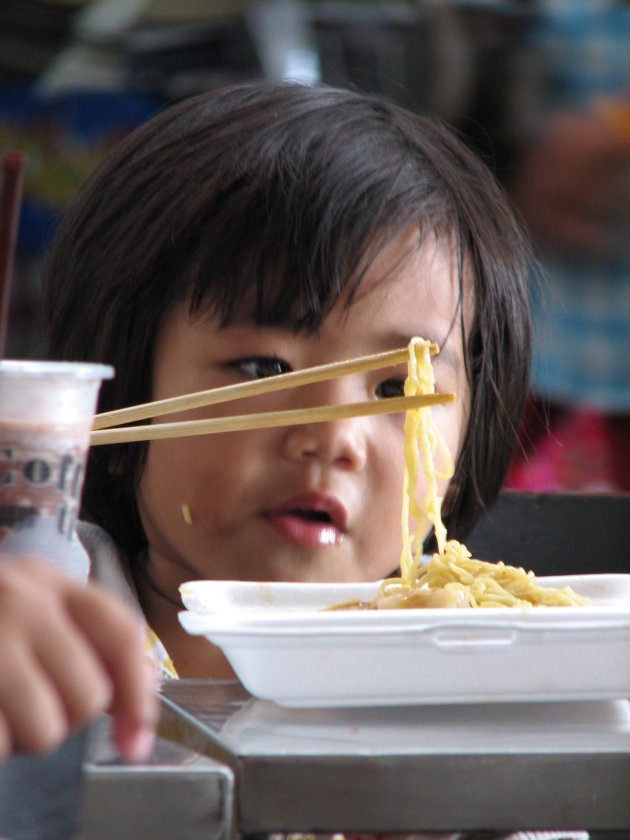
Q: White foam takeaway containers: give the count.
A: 1